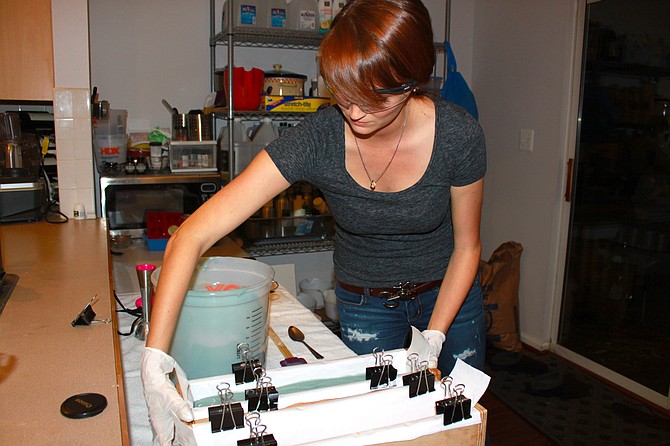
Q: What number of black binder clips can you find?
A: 8